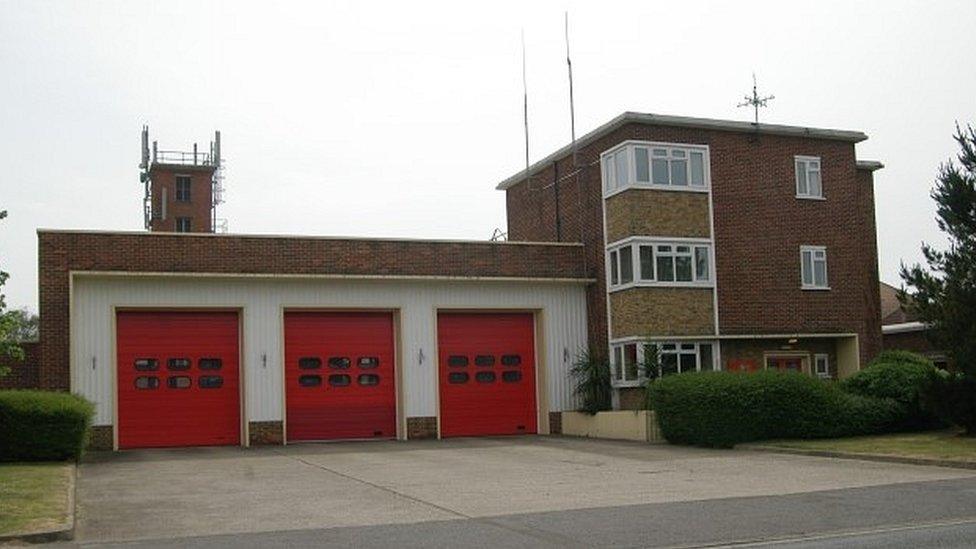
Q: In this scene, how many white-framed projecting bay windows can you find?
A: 3